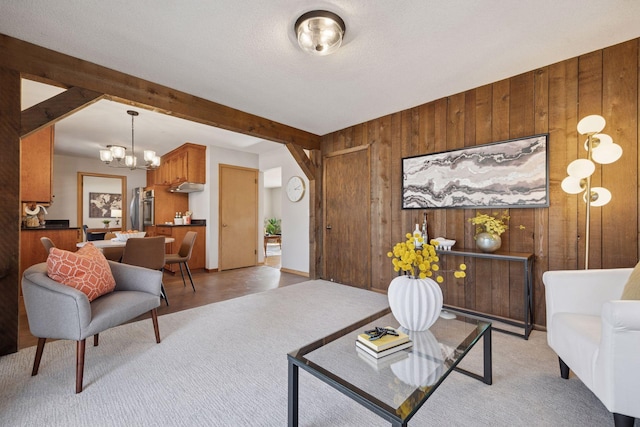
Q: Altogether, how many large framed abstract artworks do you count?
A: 1